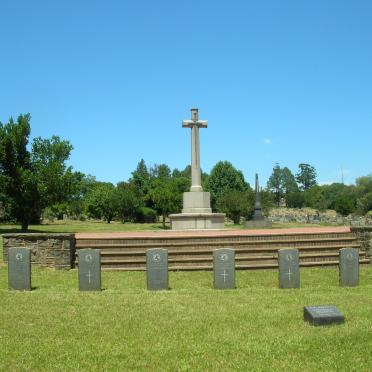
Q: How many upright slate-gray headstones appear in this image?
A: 6